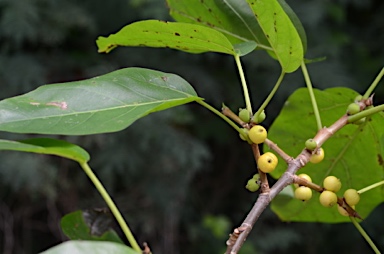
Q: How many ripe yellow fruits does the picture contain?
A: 9